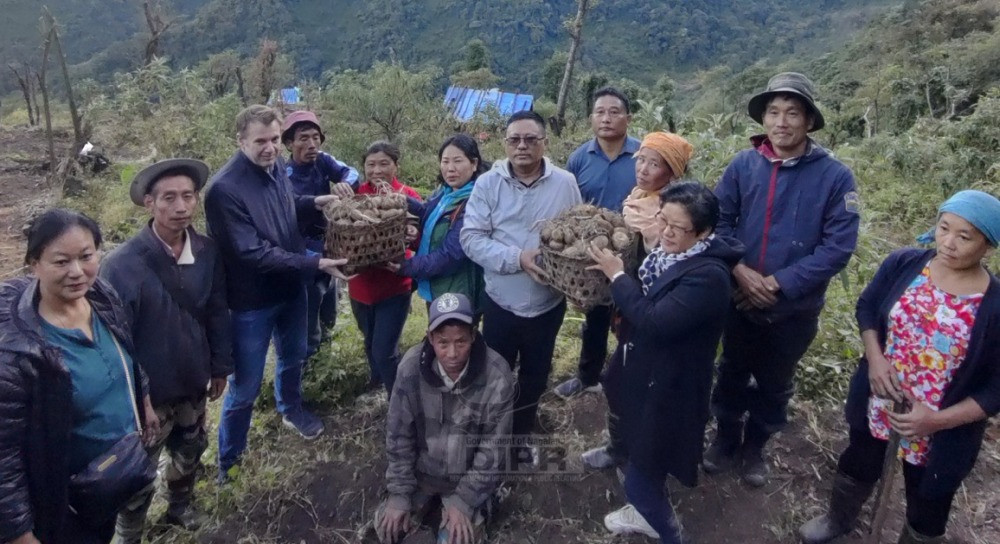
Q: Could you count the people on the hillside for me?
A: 13